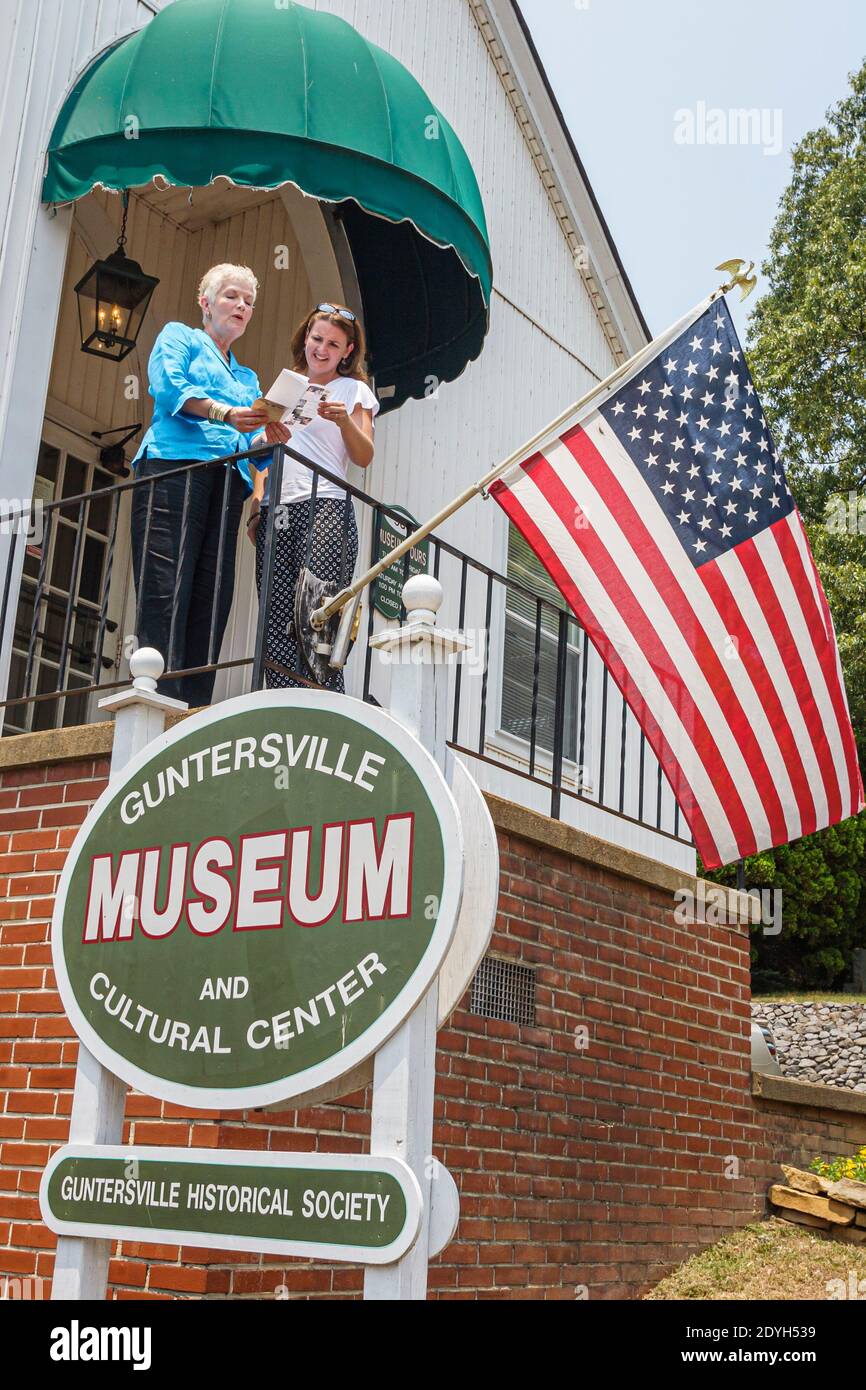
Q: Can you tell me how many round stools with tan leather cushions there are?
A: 0